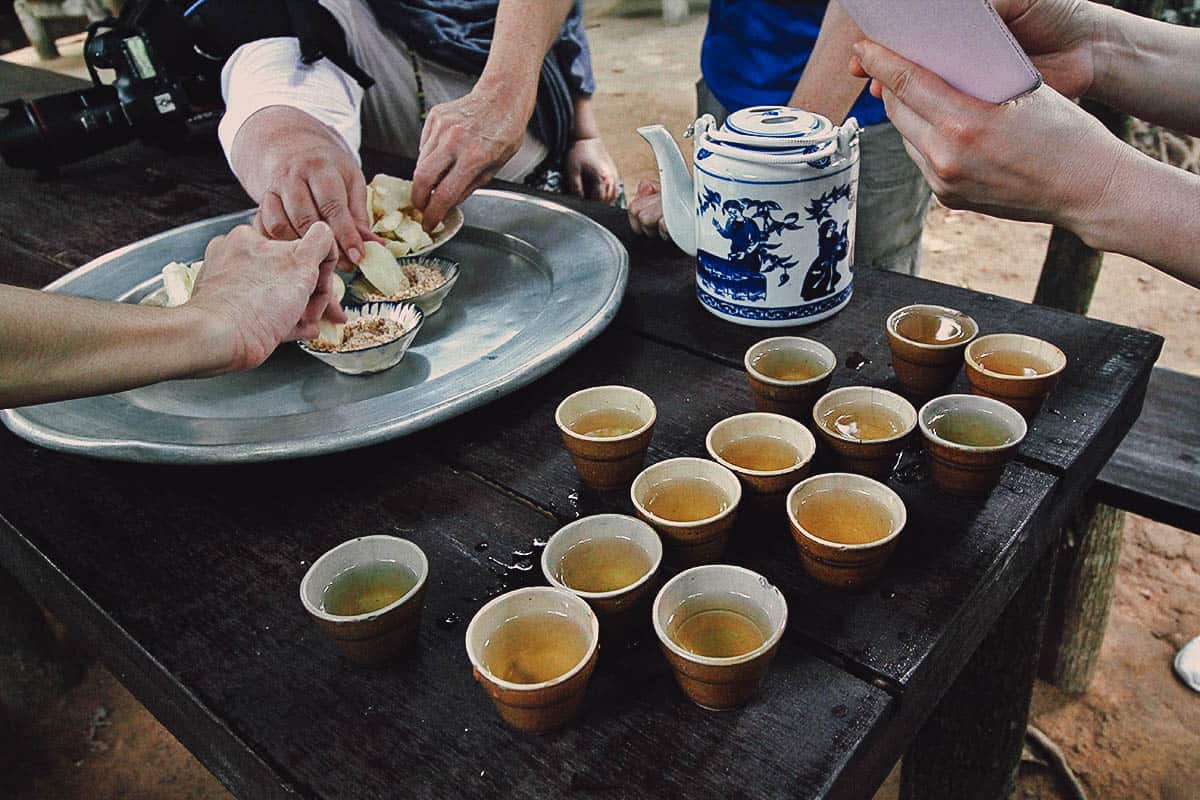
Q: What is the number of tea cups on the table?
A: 13